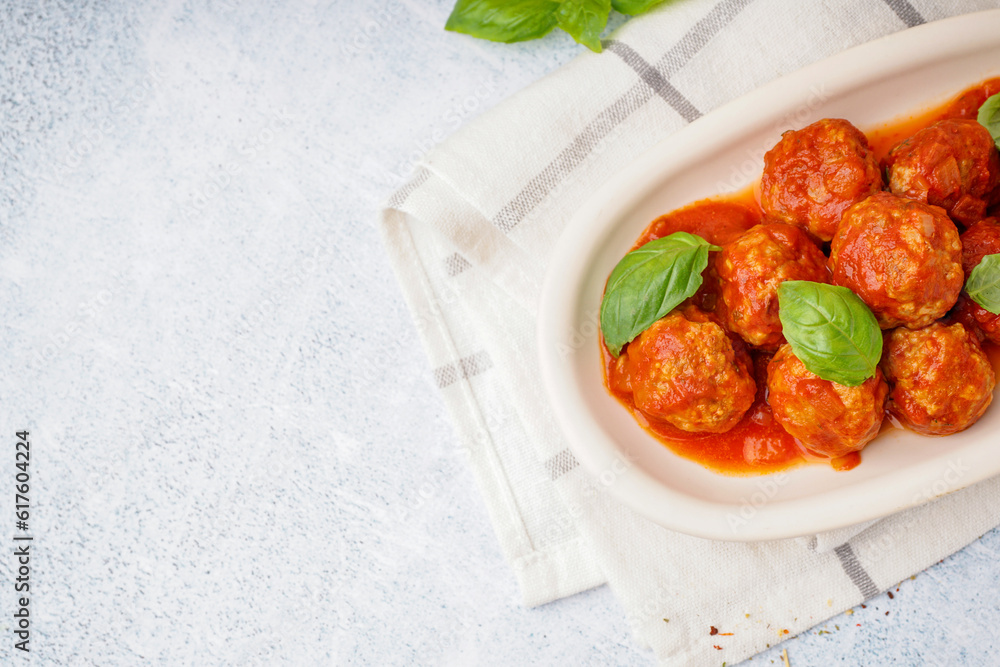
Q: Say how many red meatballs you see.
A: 8